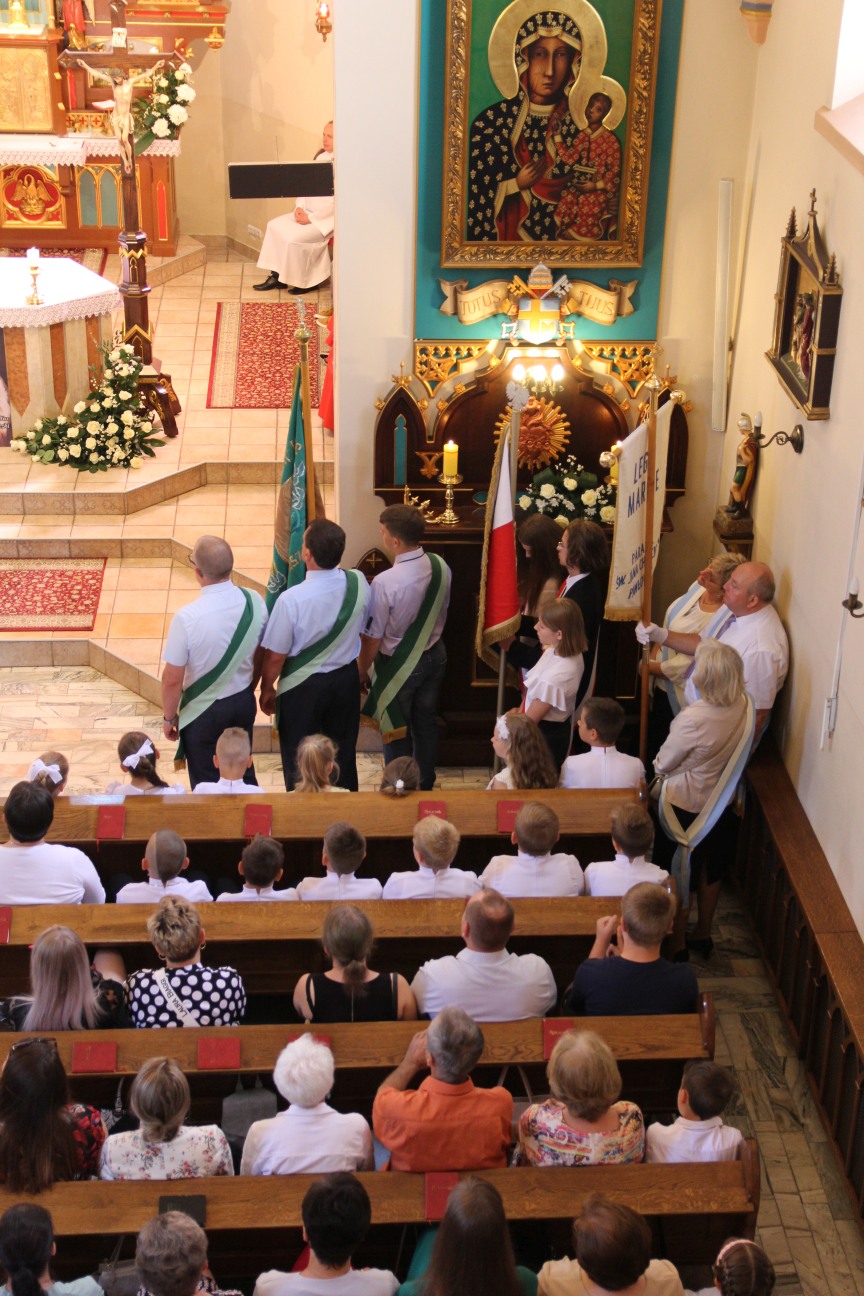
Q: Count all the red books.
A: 10